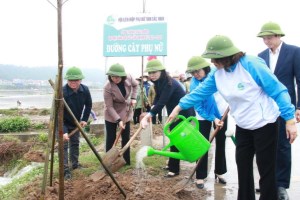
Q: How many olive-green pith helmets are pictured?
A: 6